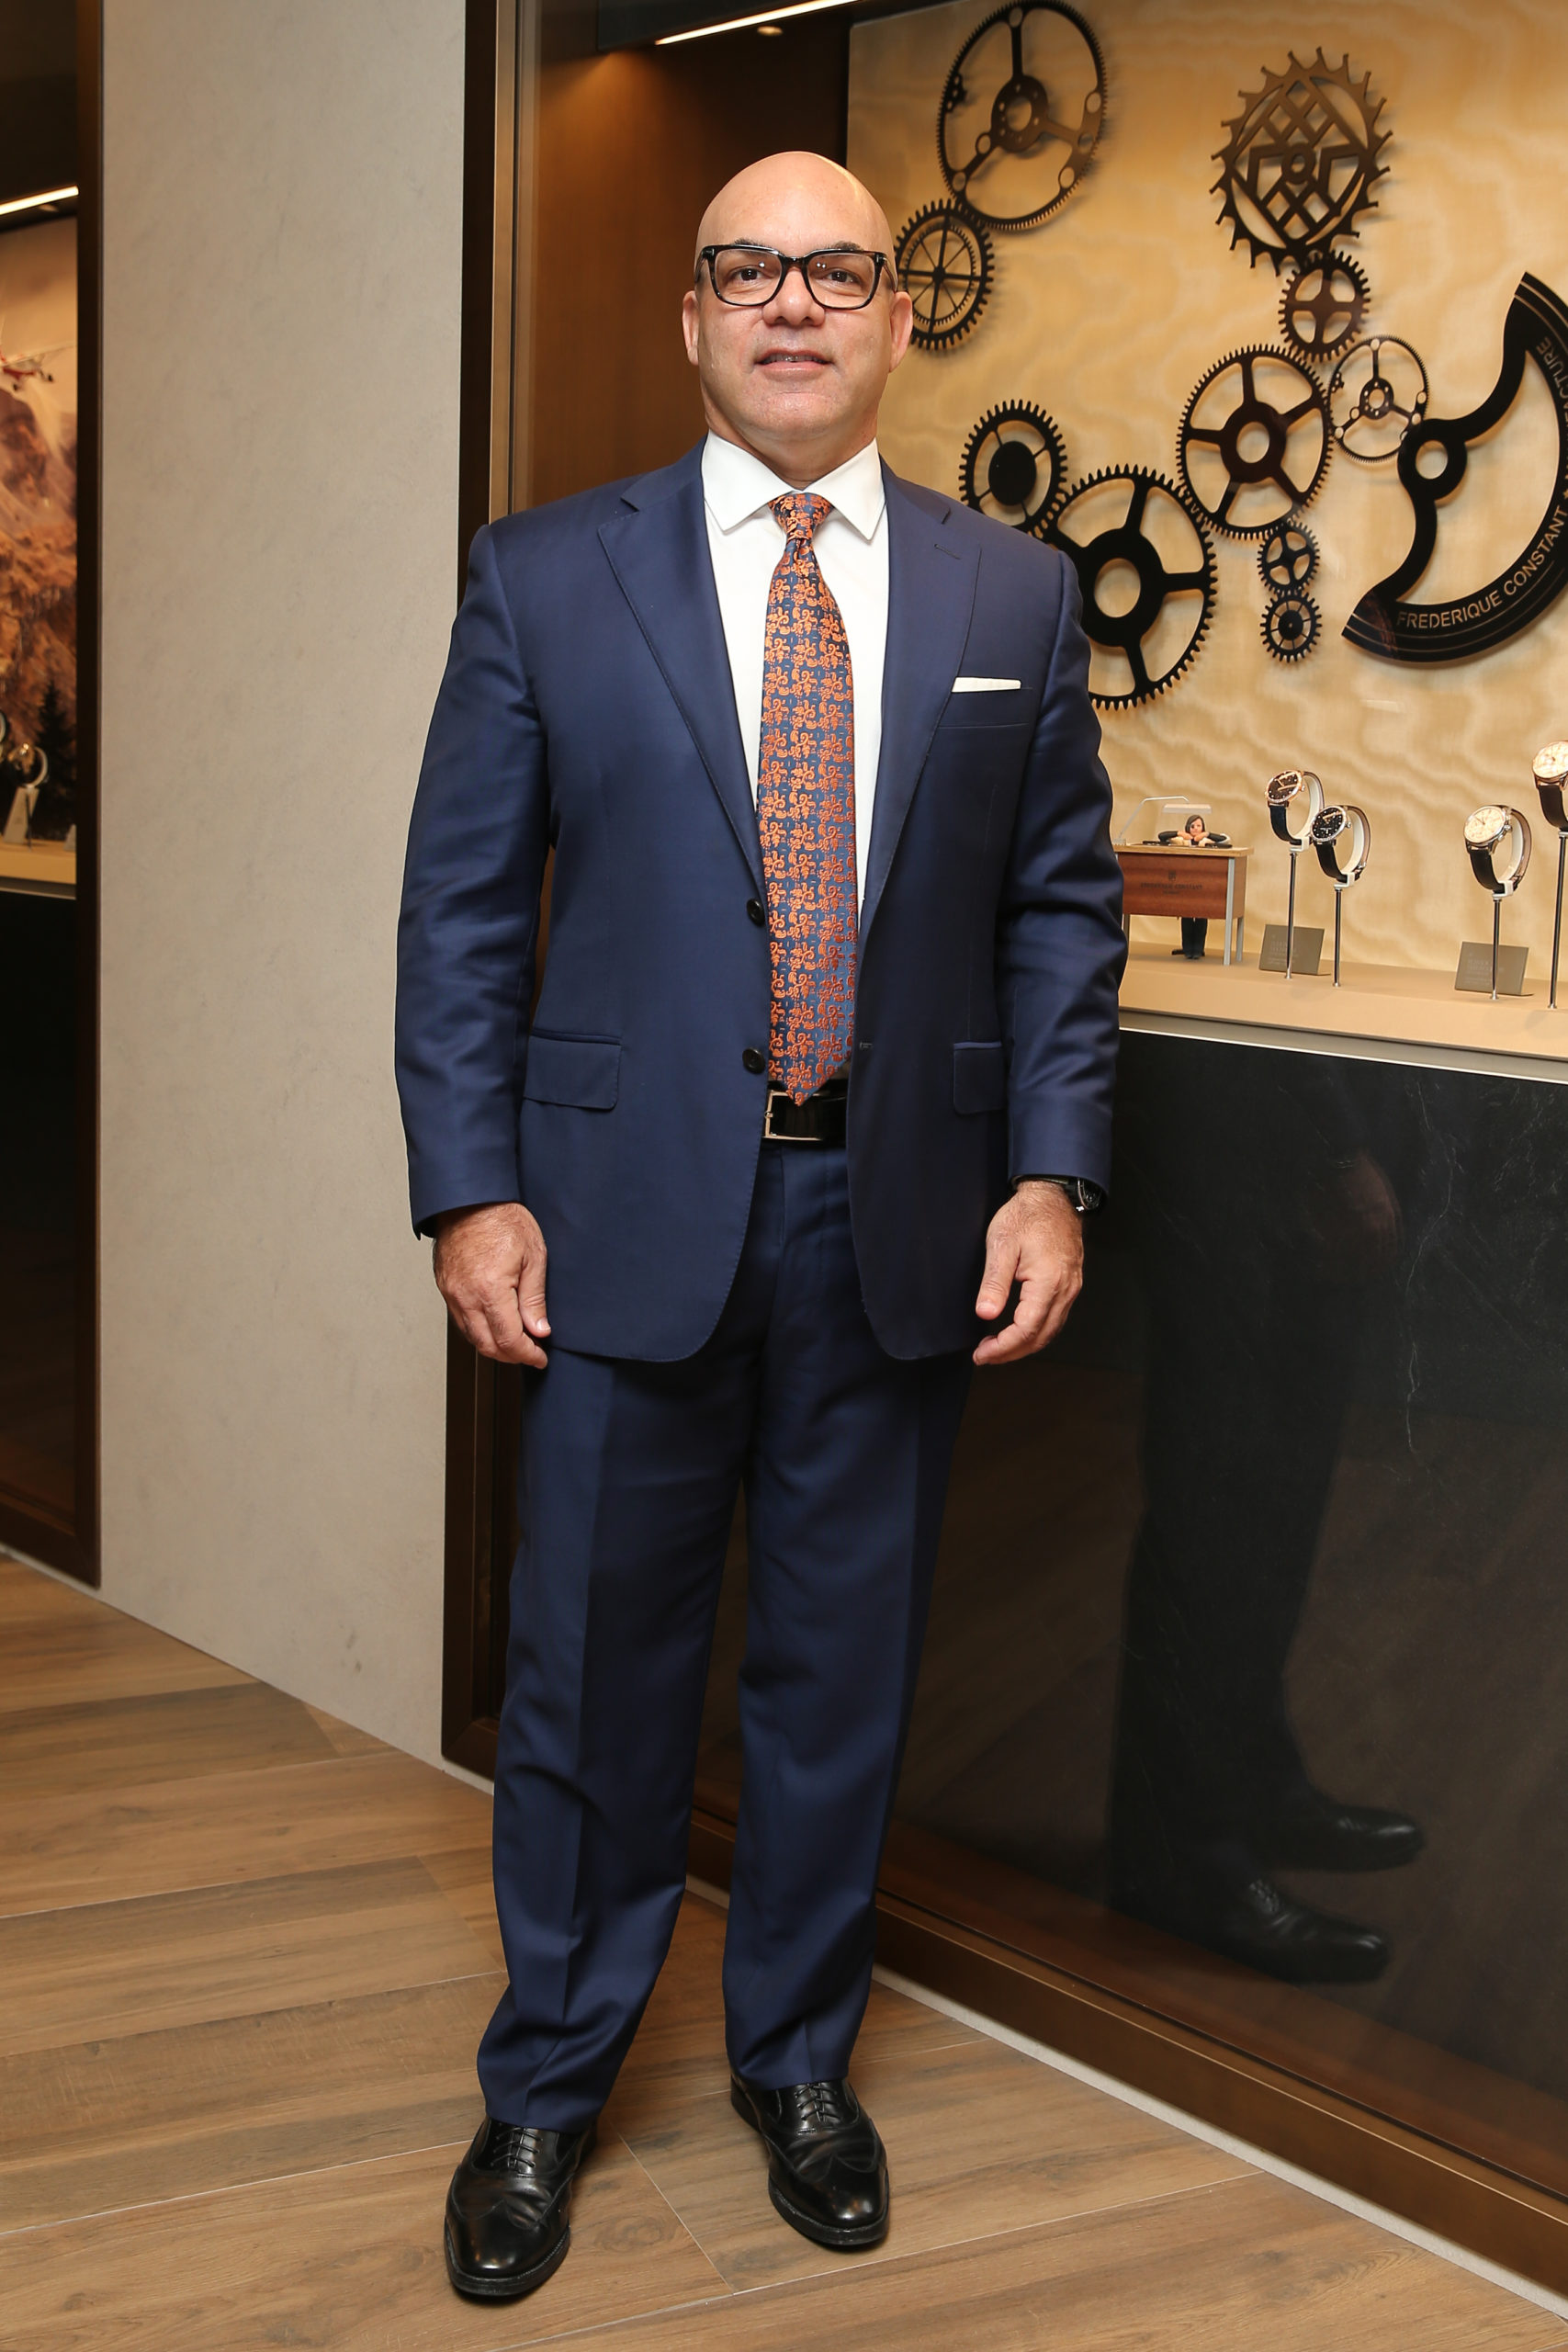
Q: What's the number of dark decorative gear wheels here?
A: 10